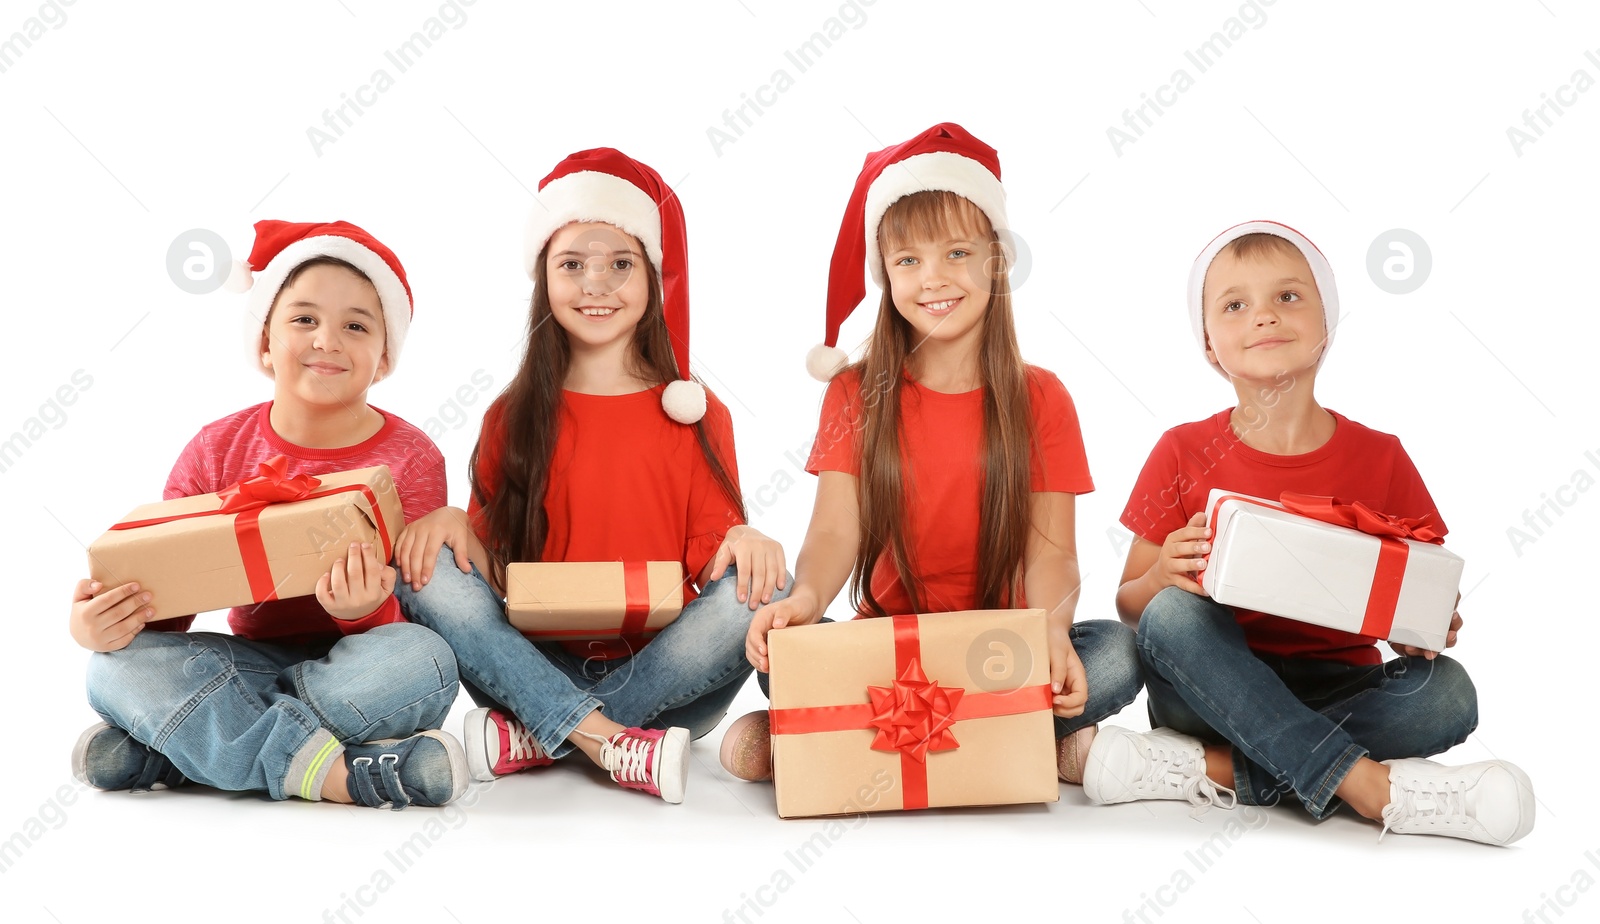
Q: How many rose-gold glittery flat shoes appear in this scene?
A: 2